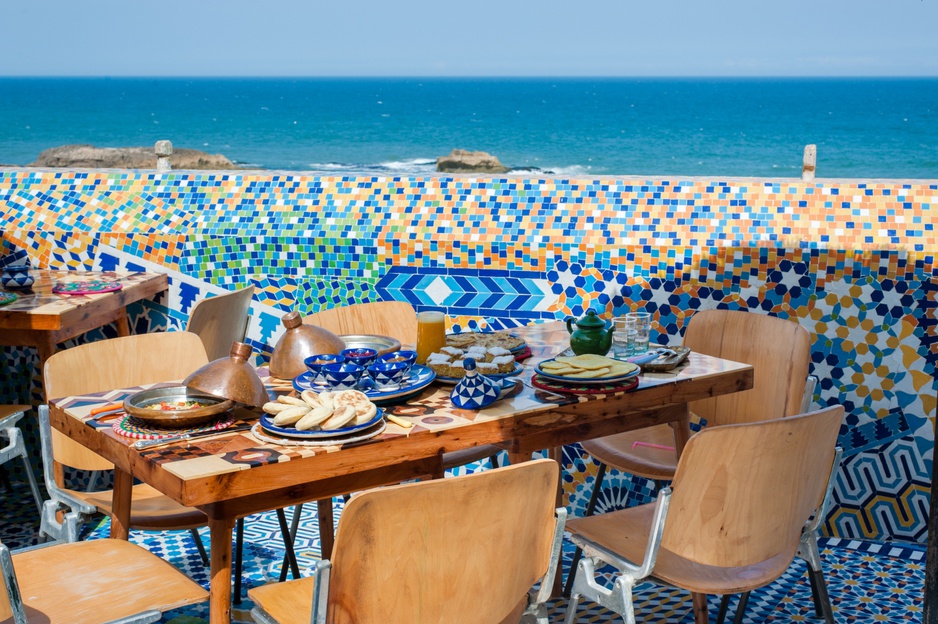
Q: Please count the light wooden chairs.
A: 8